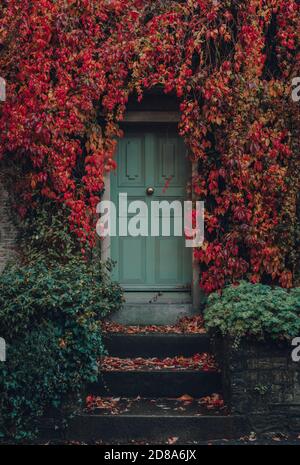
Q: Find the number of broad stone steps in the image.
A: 3